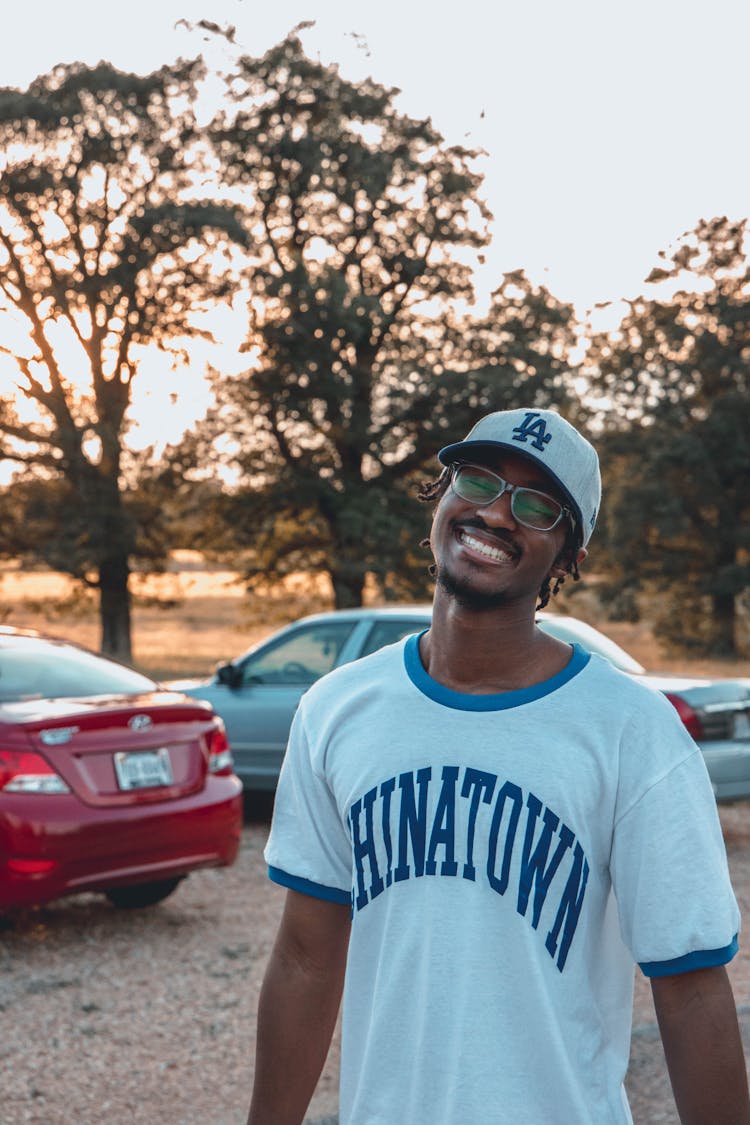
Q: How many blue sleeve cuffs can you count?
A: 2